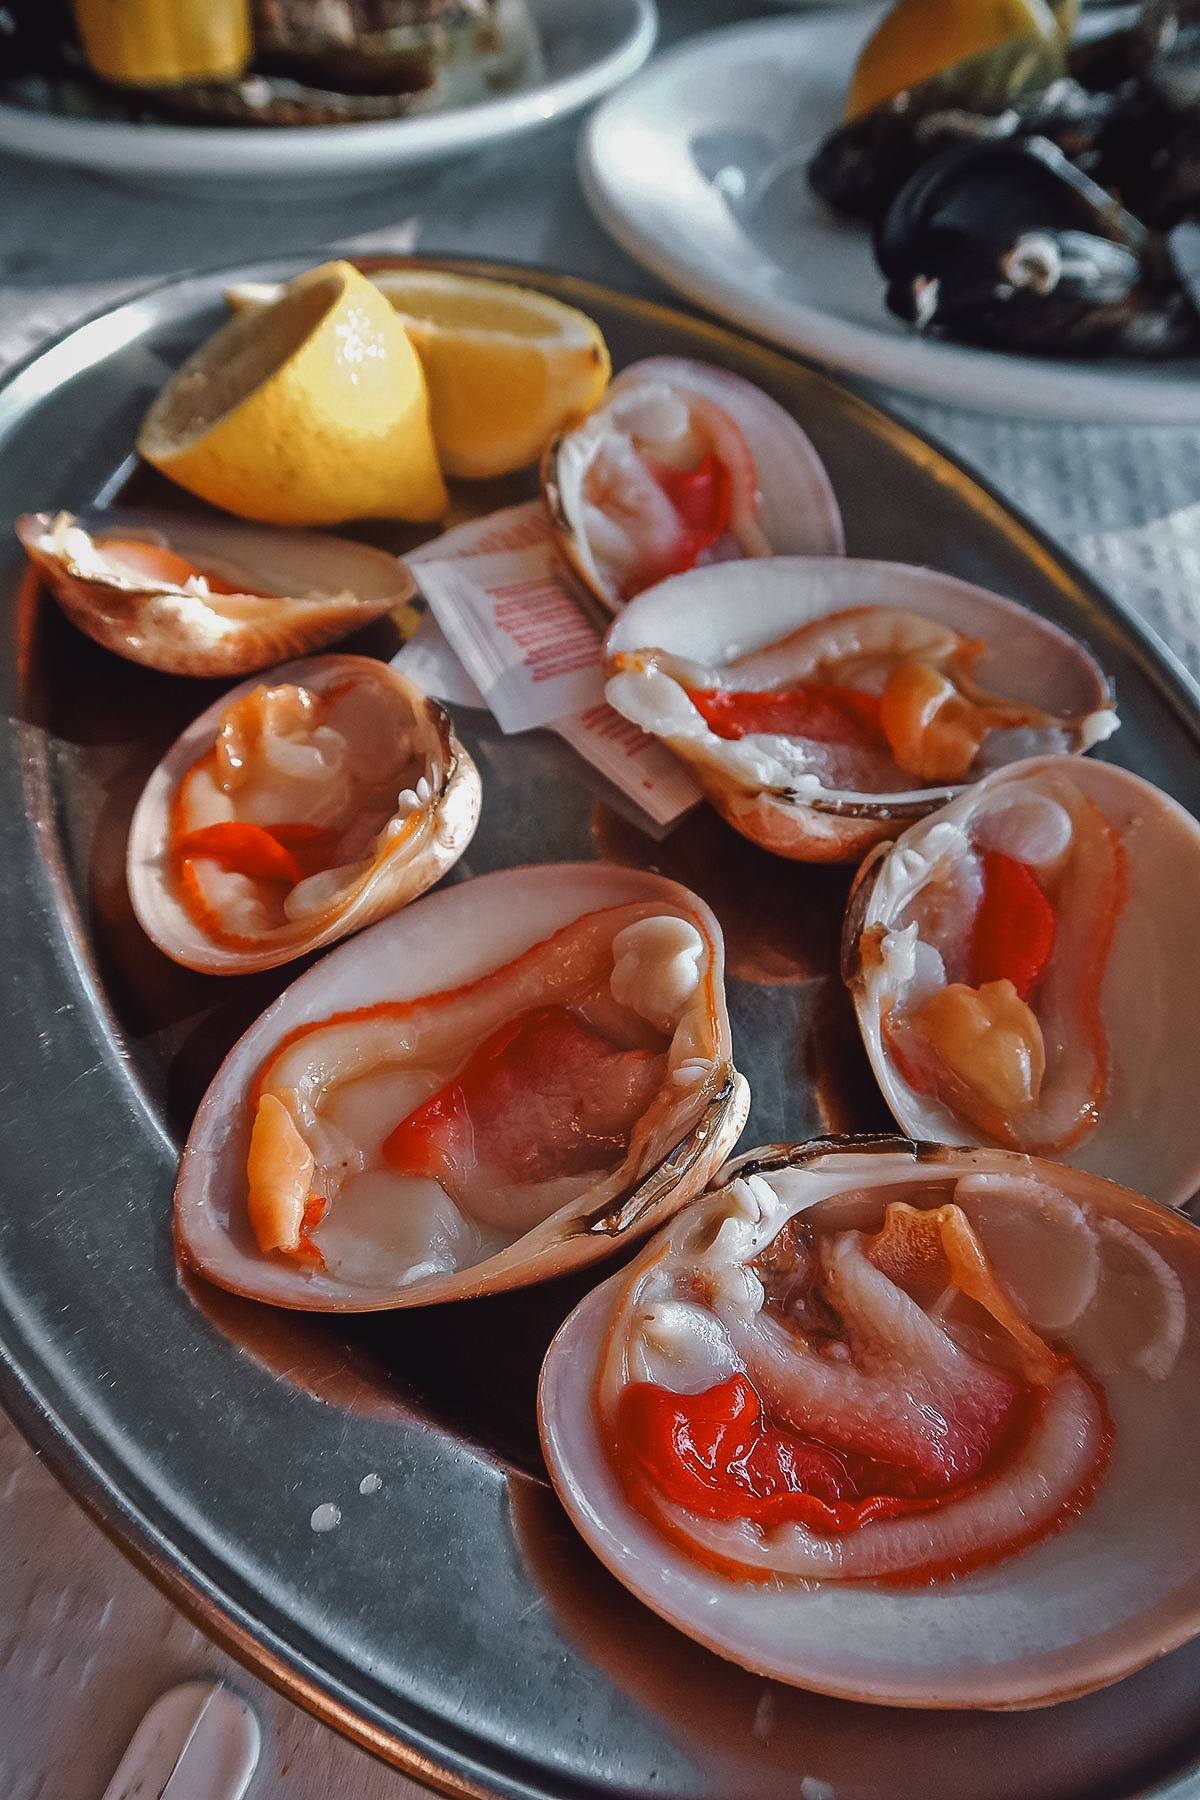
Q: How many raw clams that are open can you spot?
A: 7